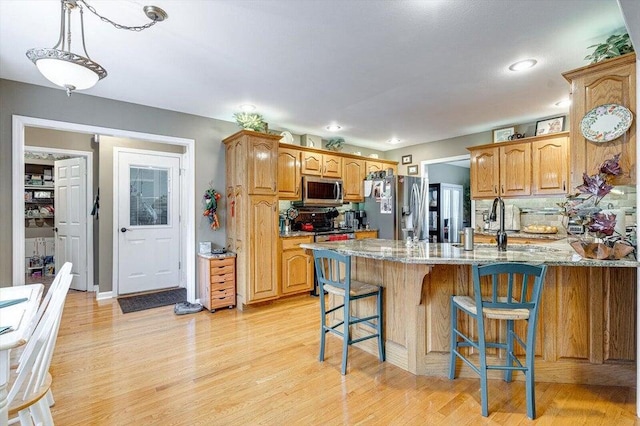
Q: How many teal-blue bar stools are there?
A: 2